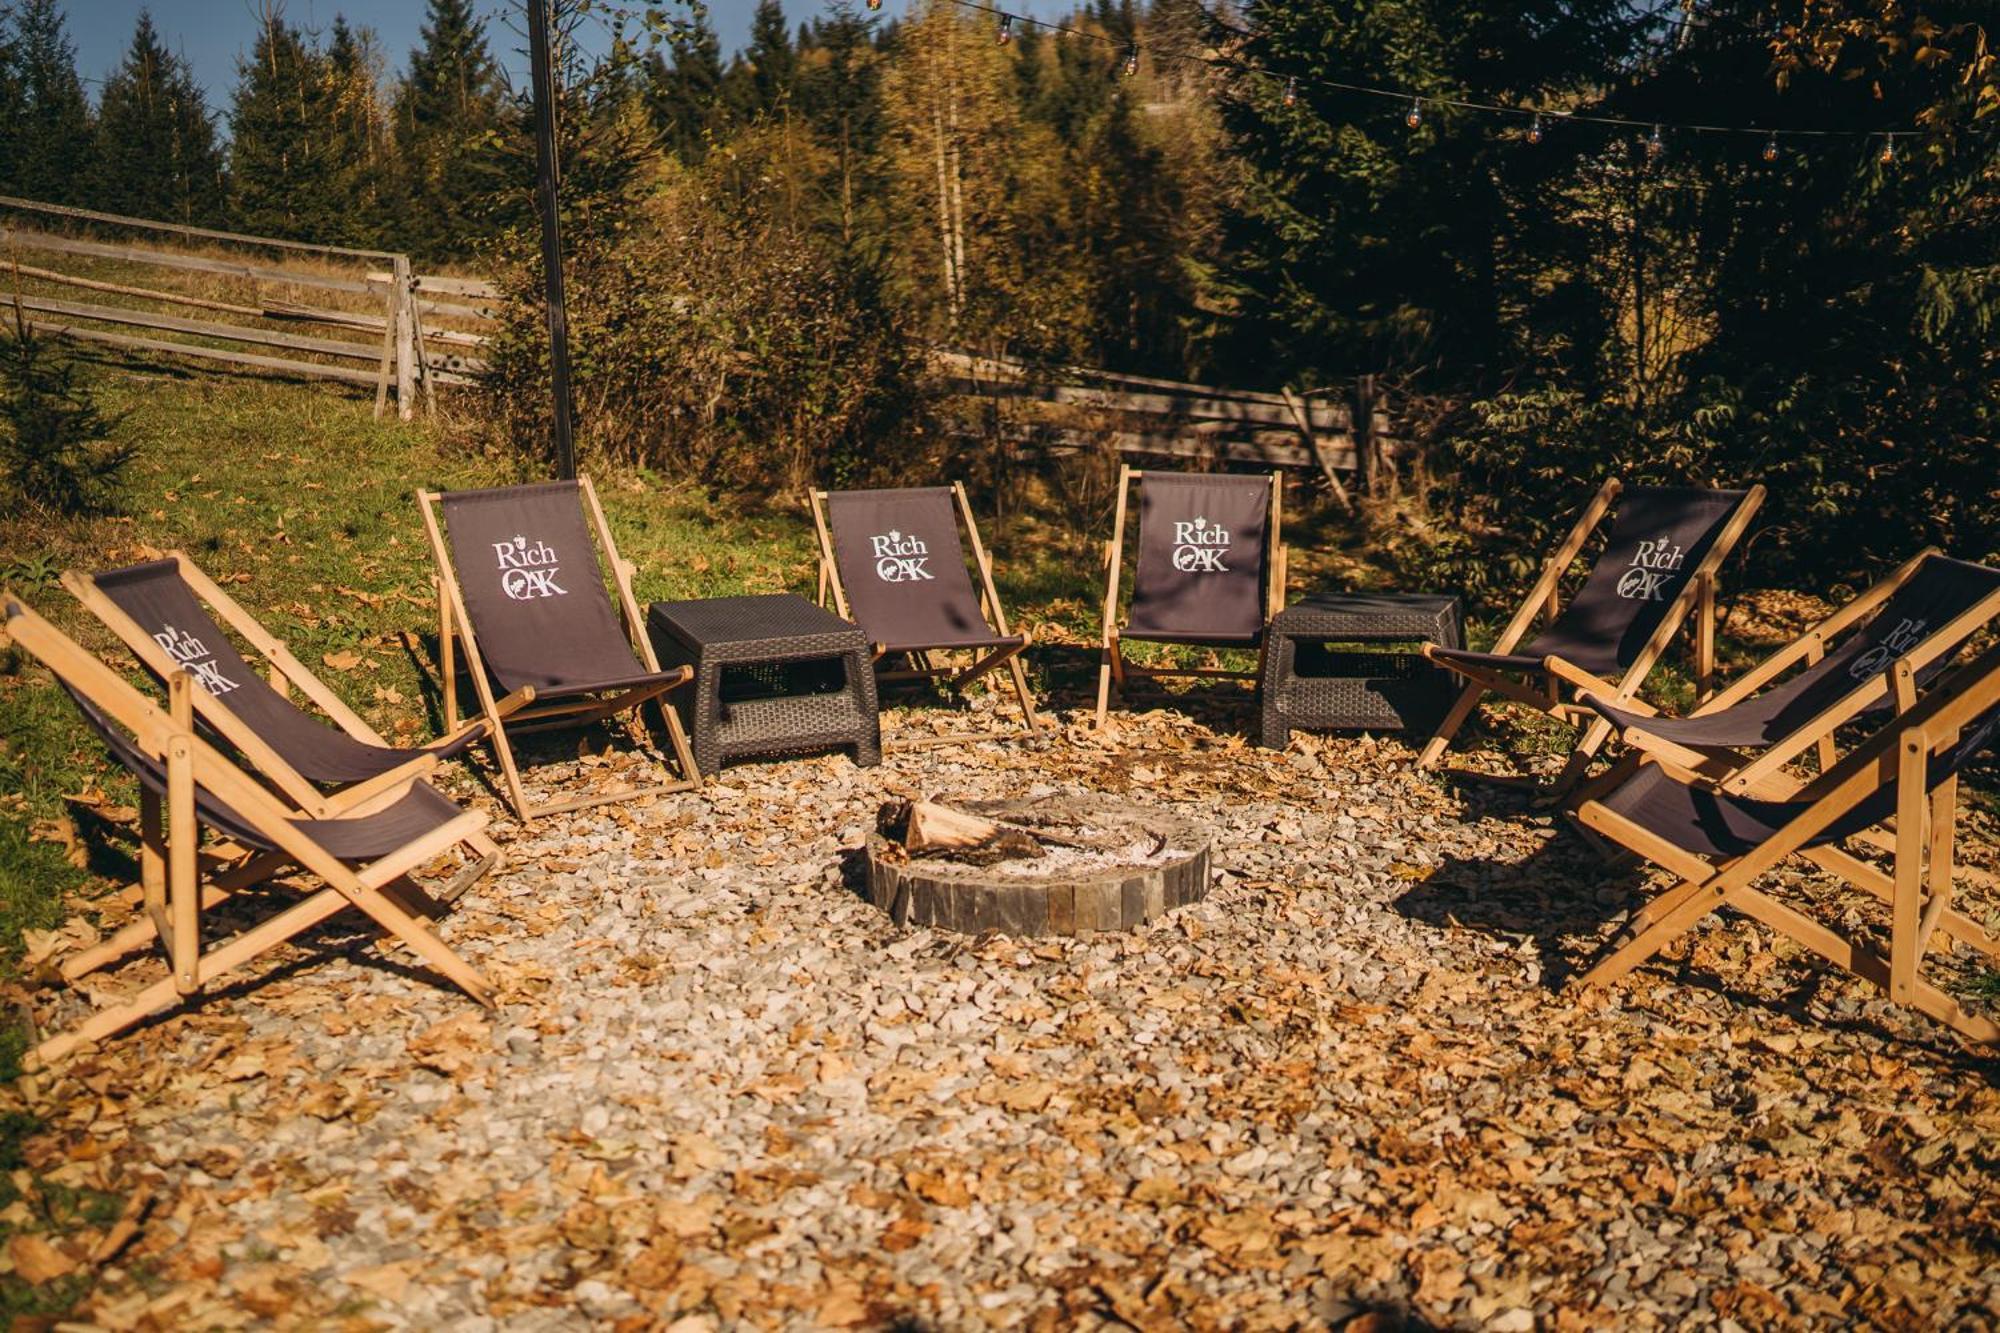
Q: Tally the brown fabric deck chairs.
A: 8